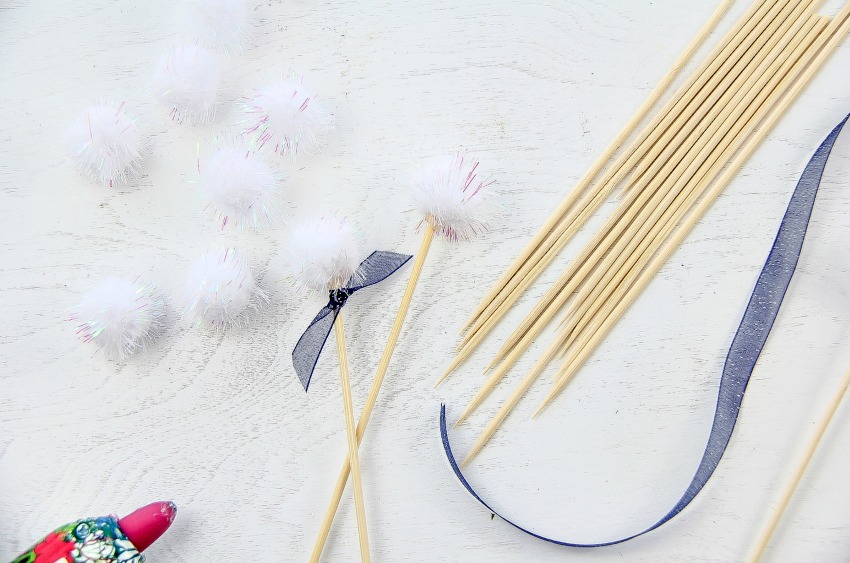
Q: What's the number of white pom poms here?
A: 9